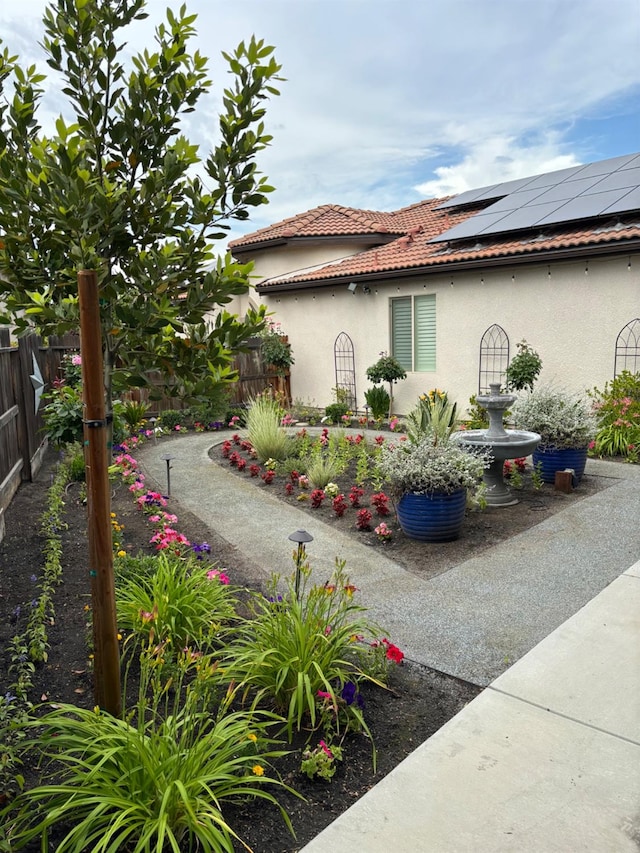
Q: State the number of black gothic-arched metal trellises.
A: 3